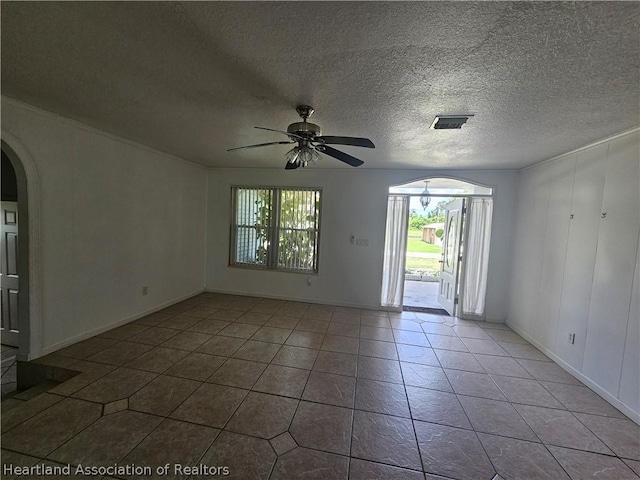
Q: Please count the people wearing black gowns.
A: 0